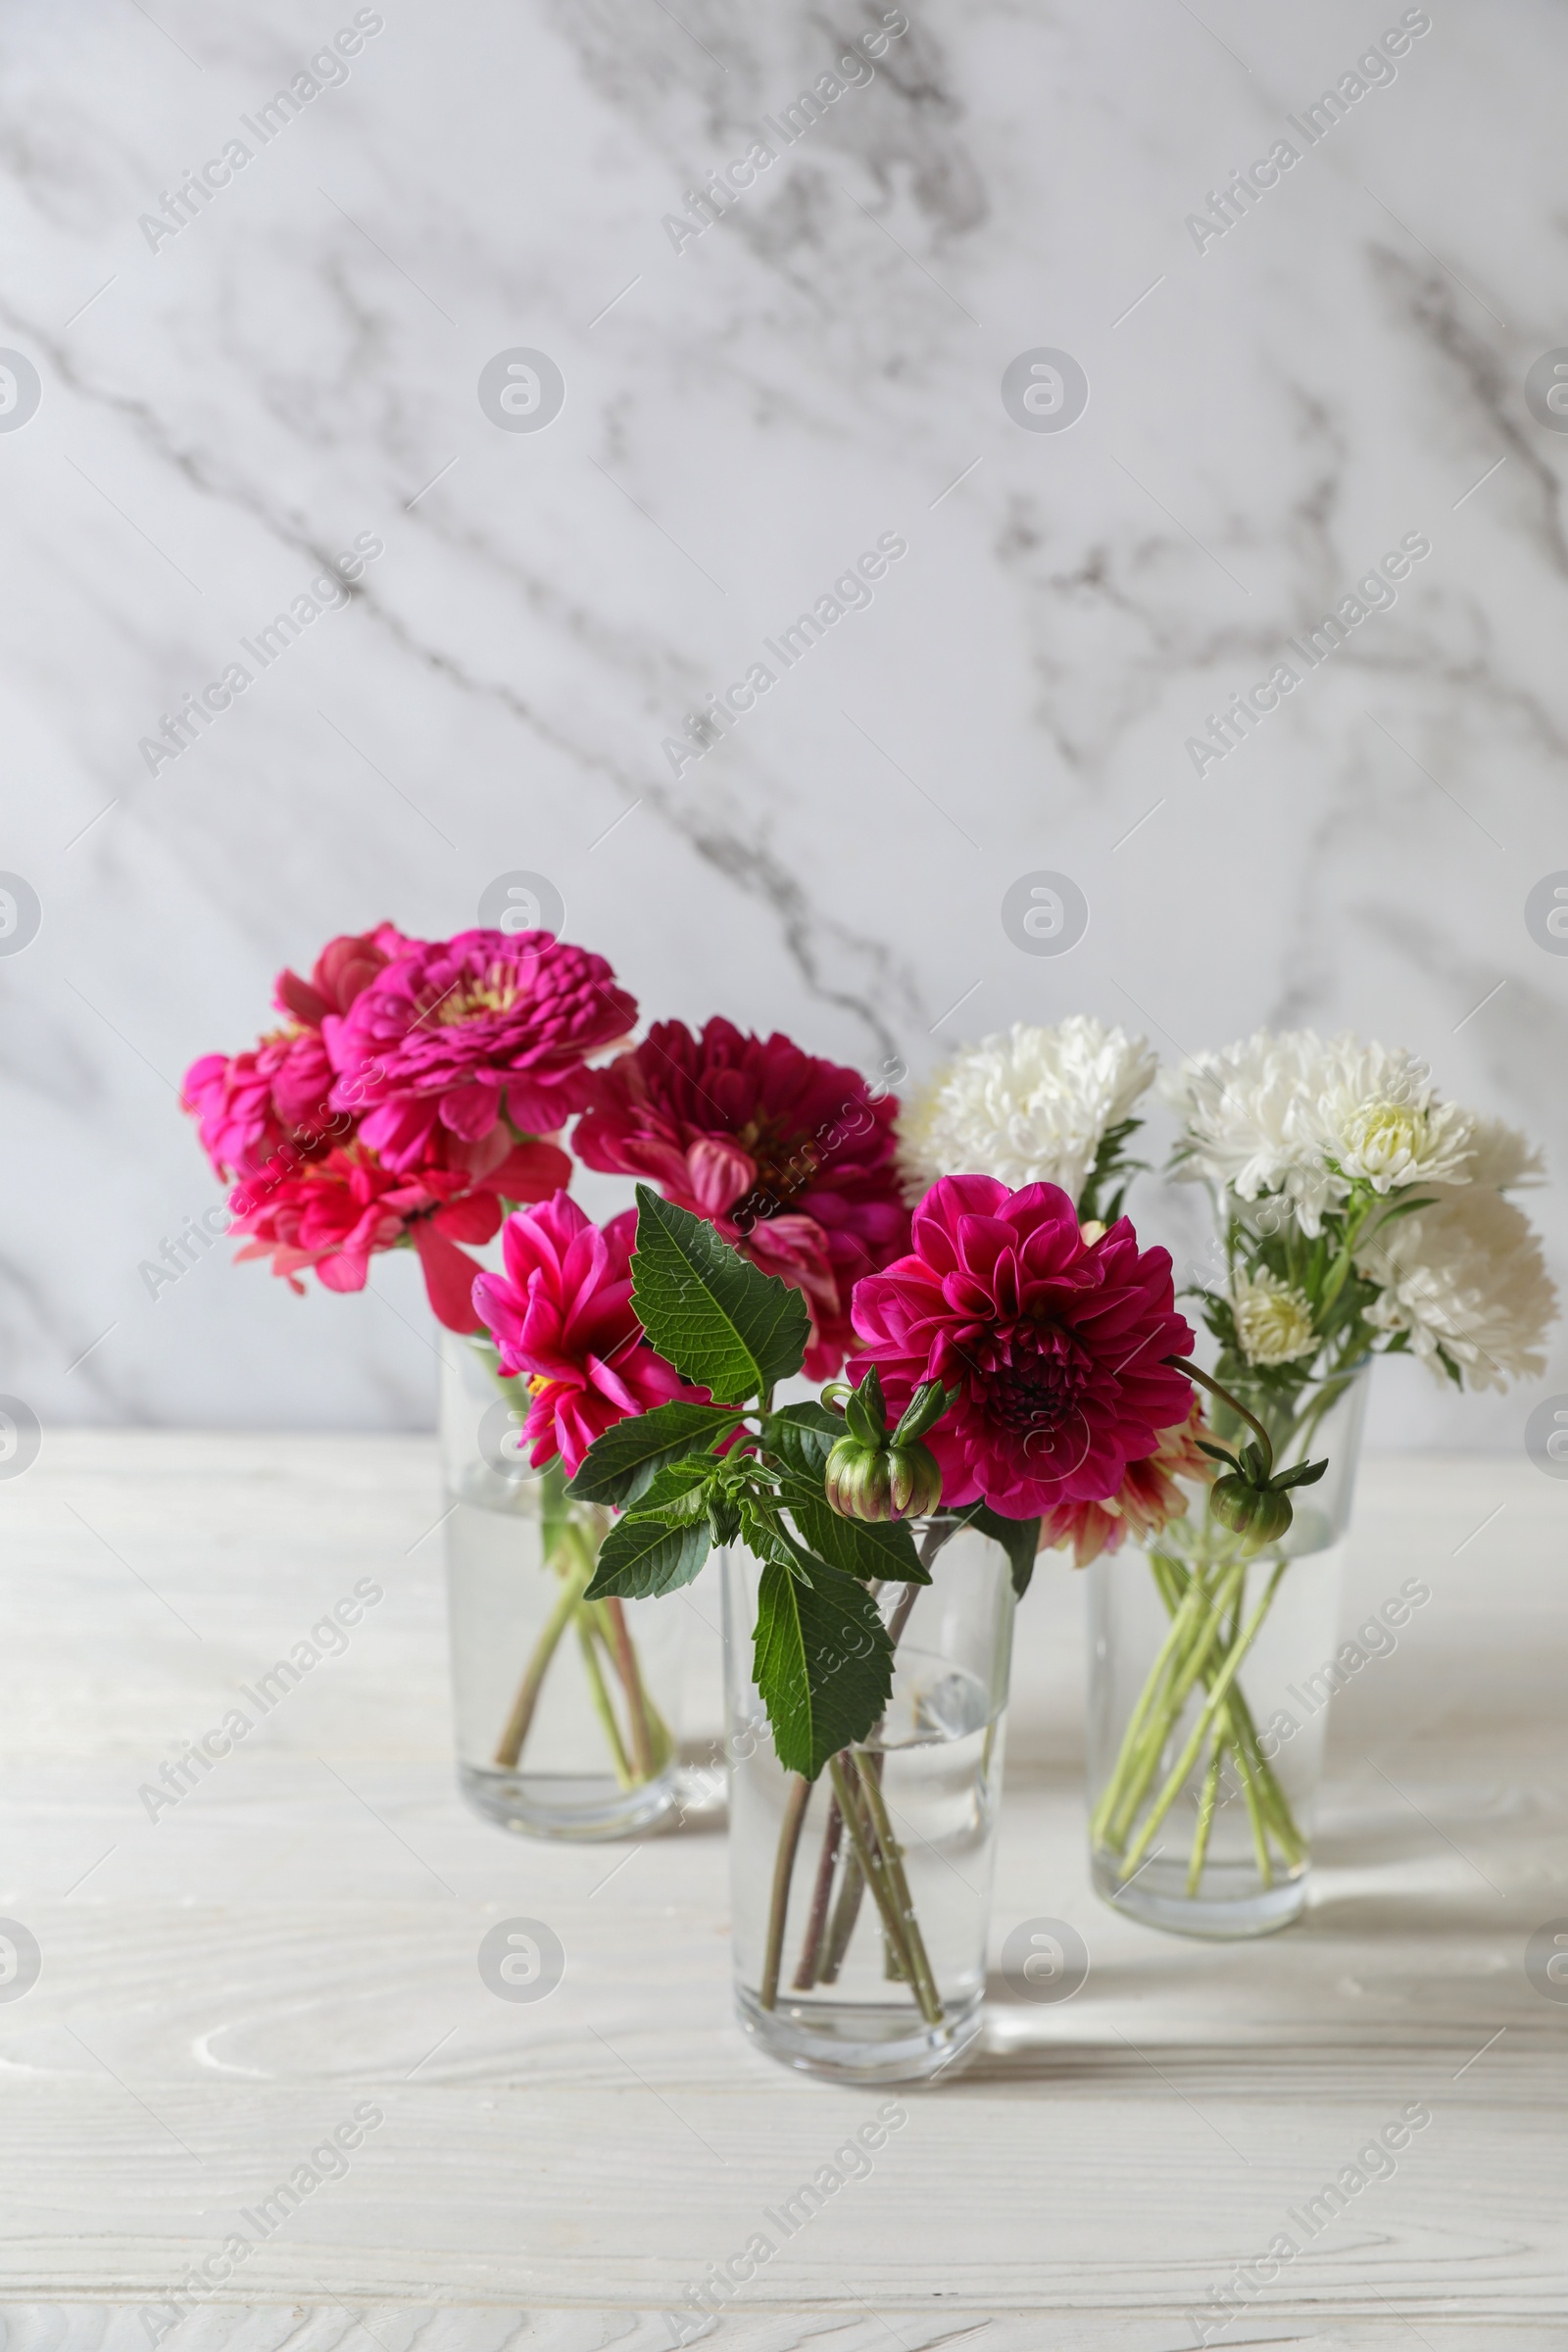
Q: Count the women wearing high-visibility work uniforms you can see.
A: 0